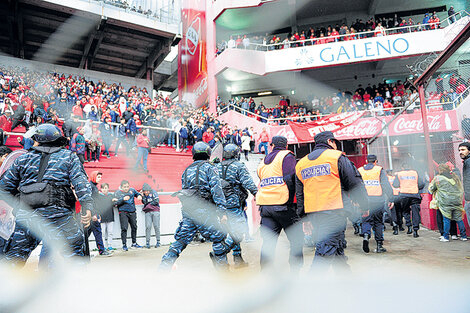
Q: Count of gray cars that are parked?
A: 0